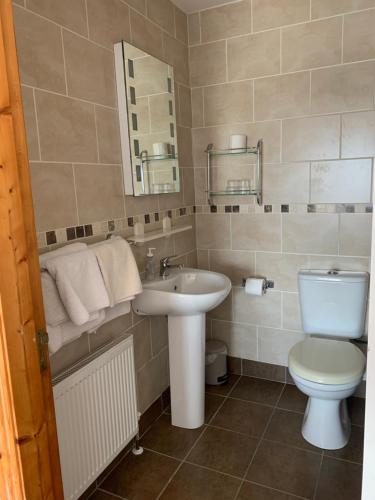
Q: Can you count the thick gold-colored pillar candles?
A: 0